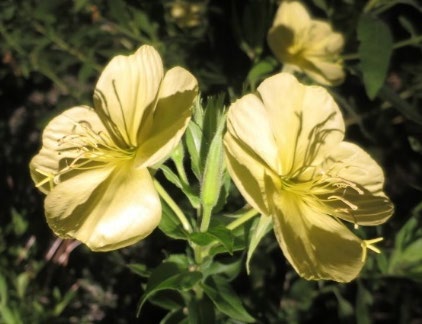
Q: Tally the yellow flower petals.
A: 12